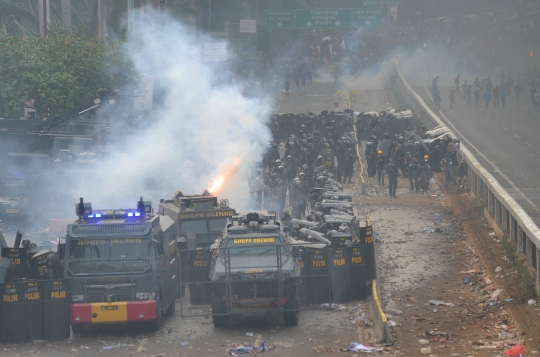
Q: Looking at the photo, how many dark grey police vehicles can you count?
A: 3